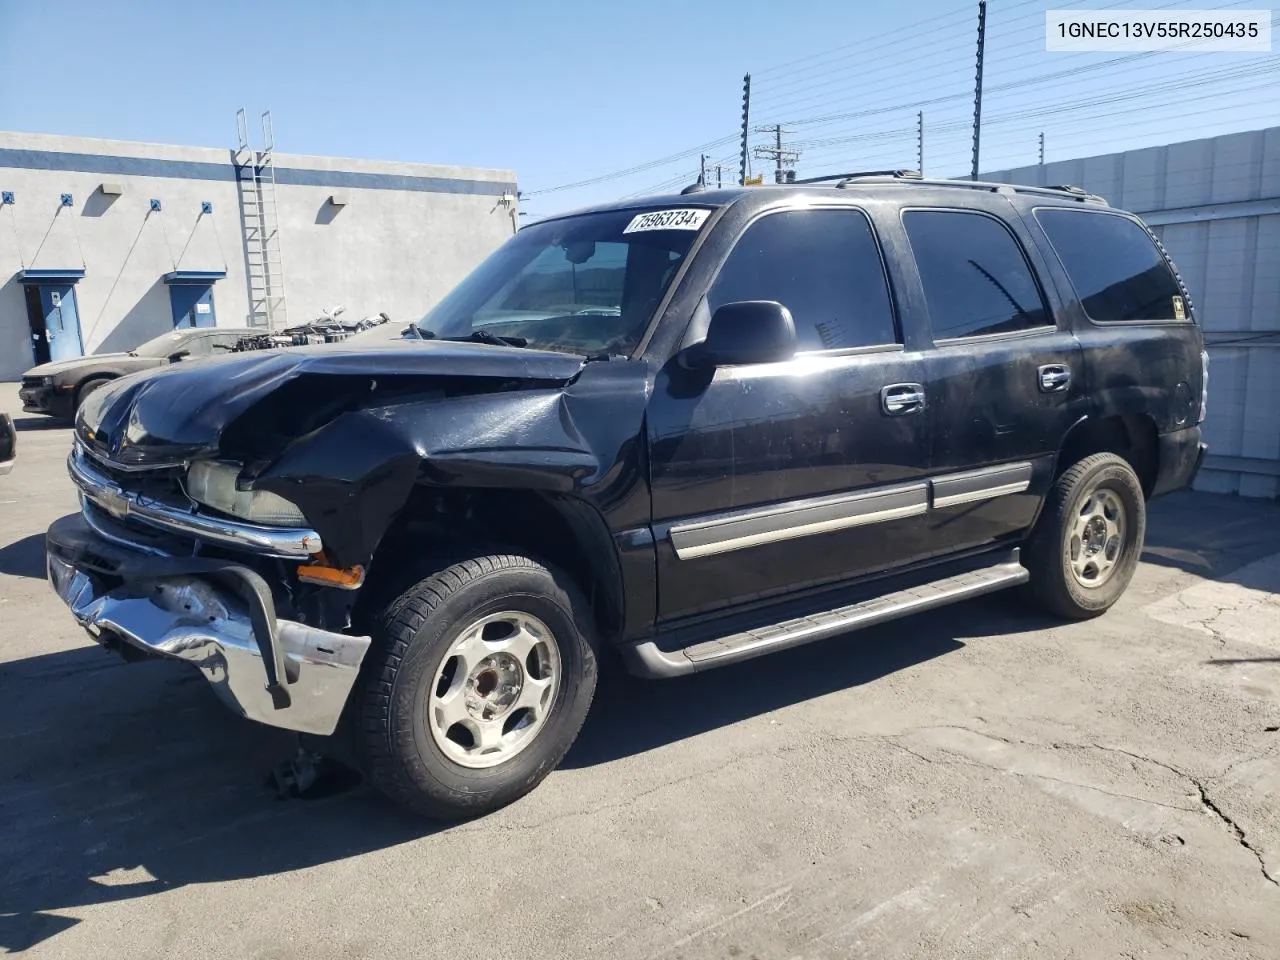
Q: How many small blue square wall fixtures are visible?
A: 4